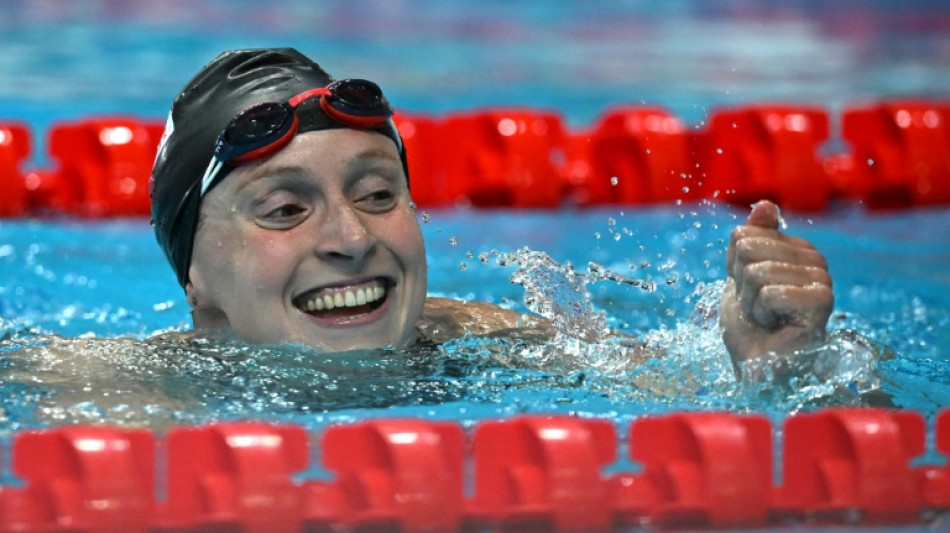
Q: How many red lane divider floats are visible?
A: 14